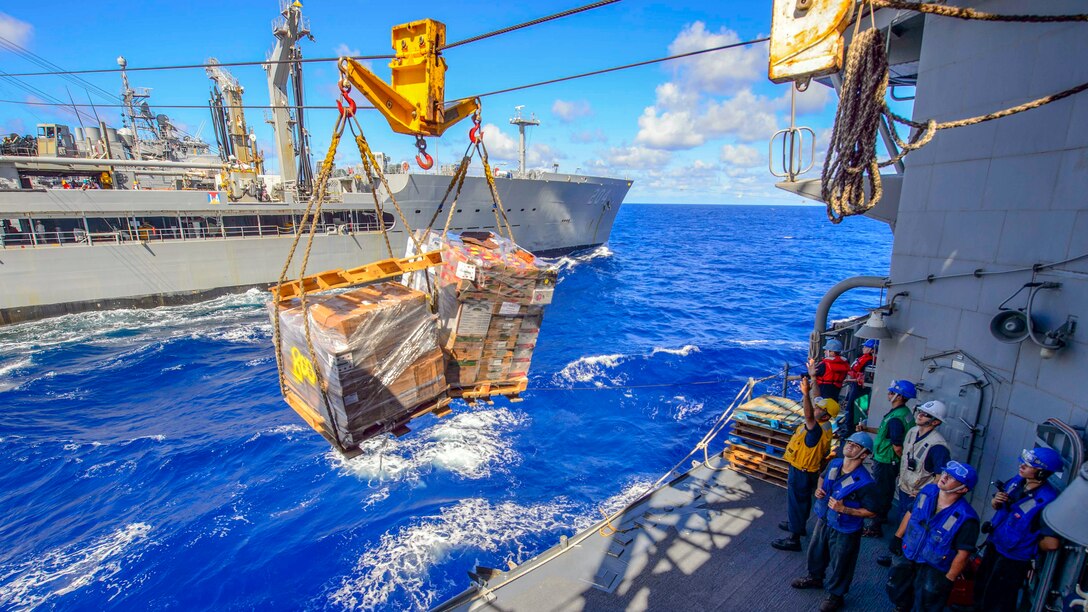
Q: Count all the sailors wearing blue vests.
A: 3